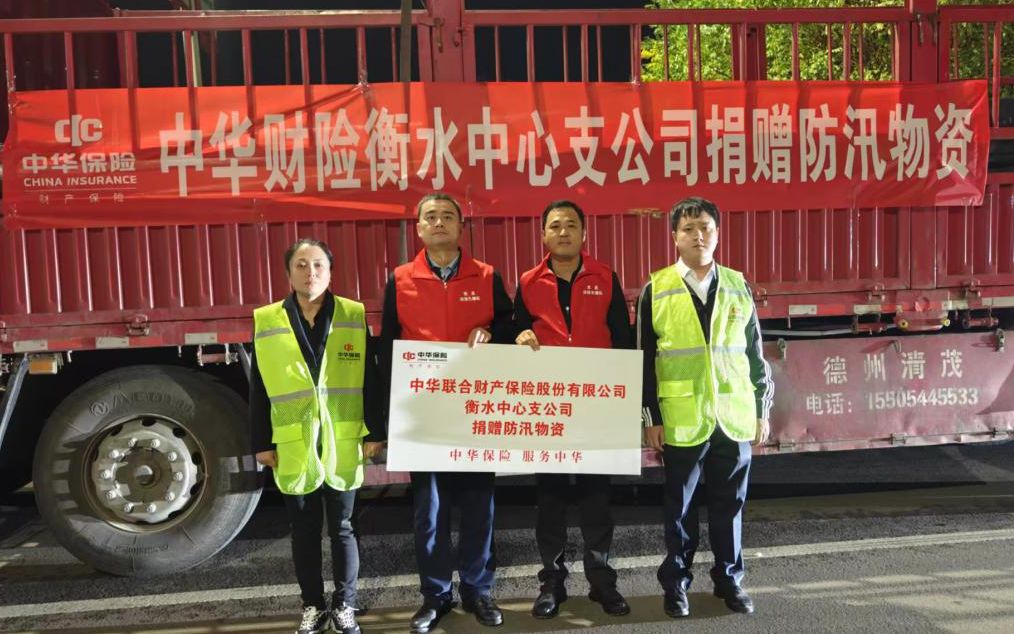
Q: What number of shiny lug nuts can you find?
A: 10